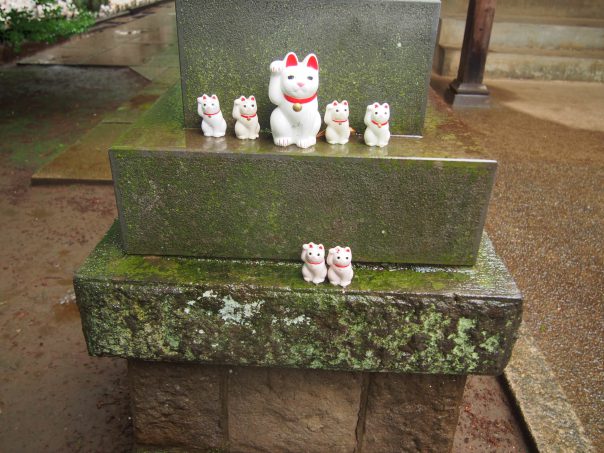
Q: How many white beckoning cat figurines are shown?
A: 7